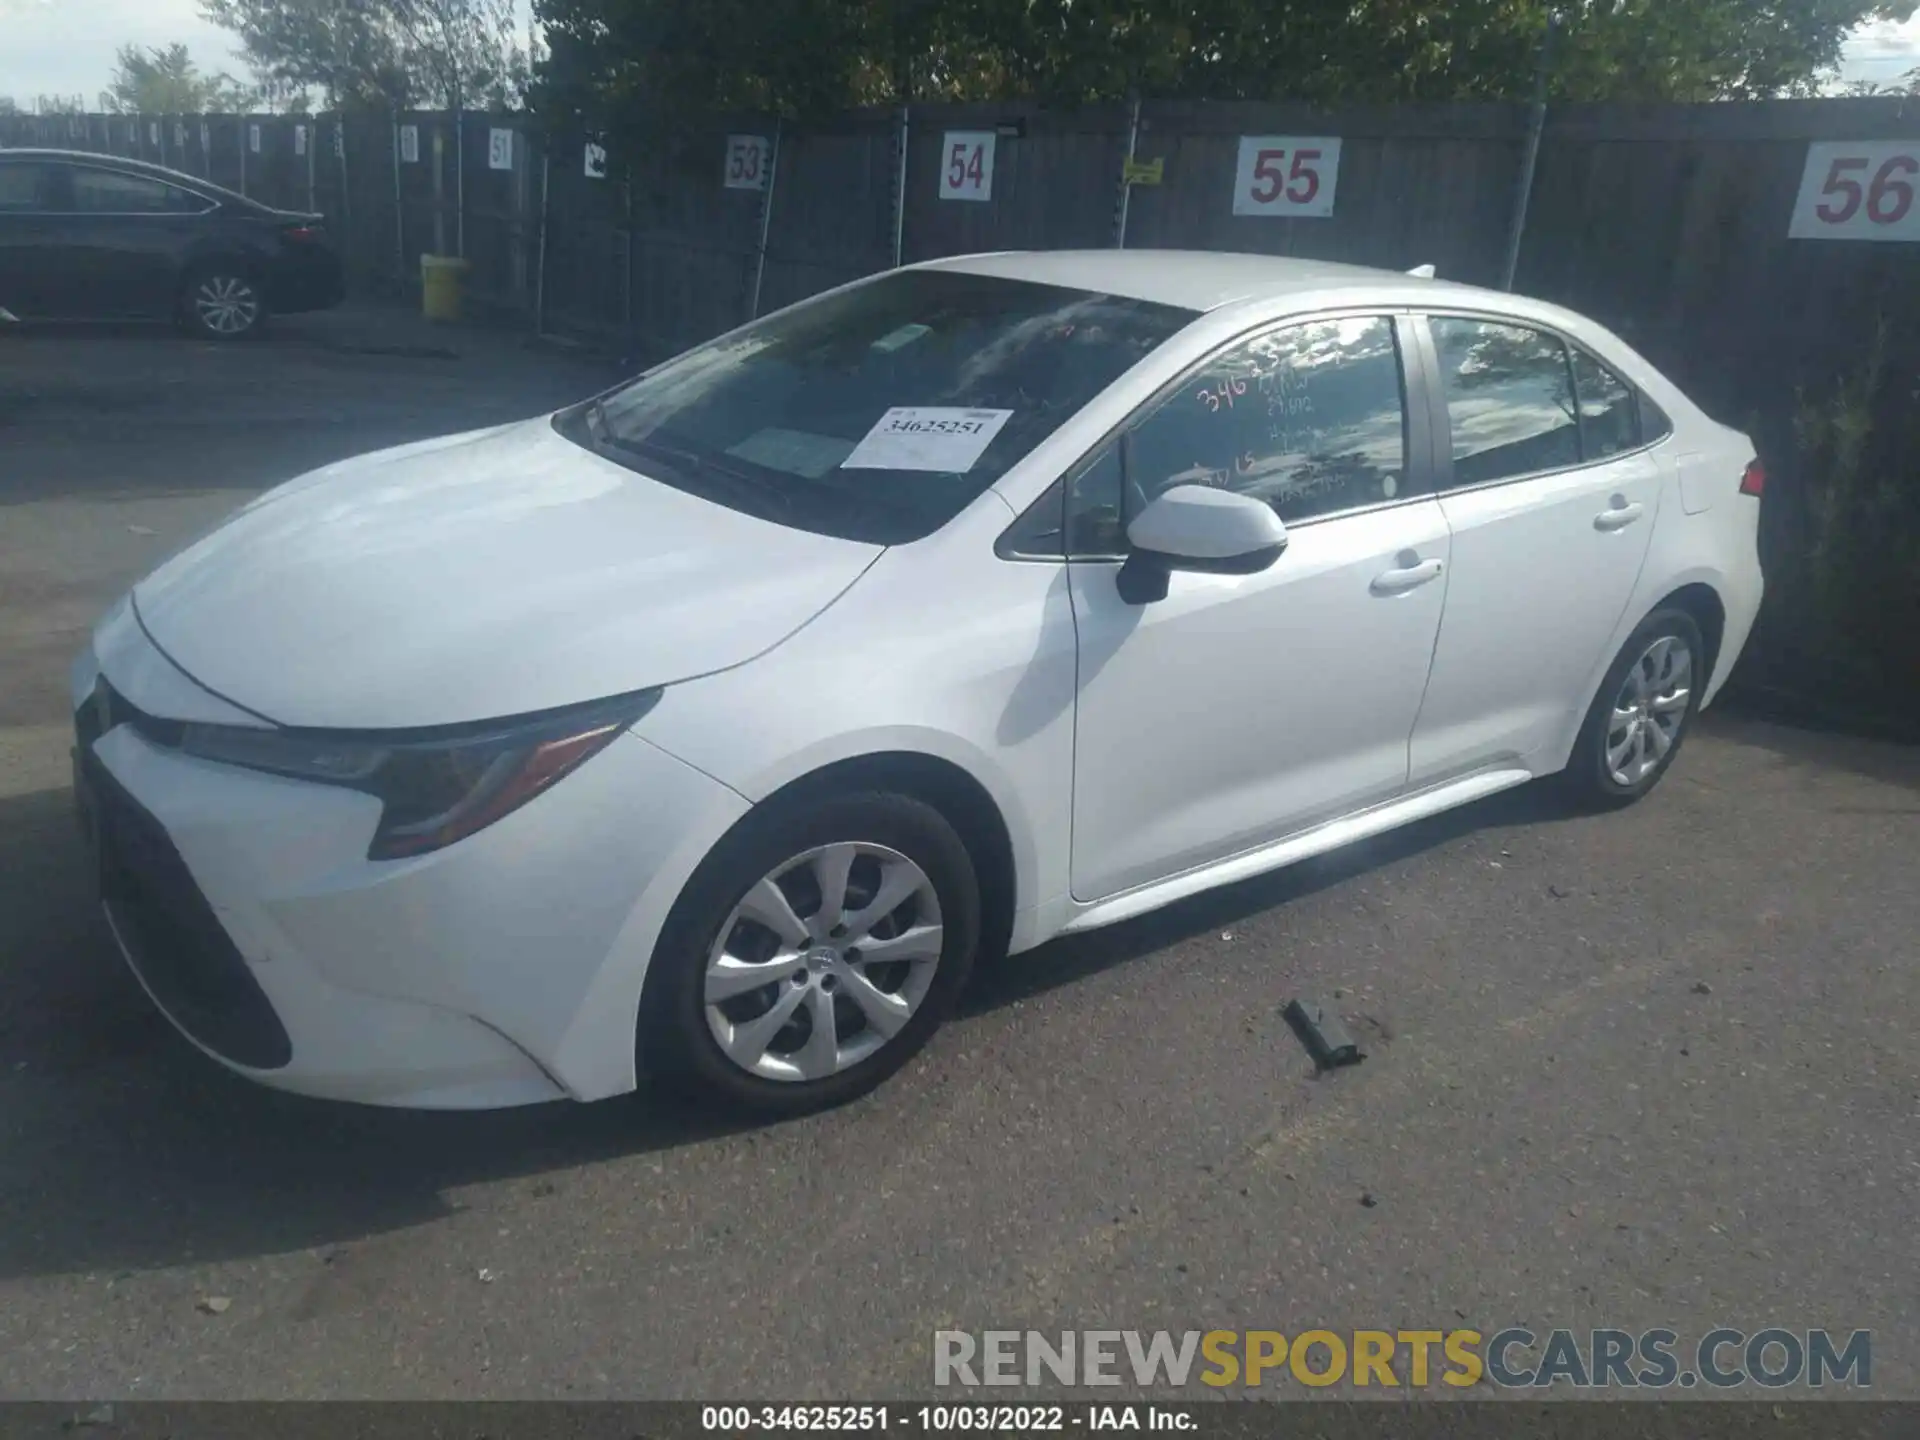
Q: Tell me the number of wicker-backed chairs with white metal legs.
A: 0